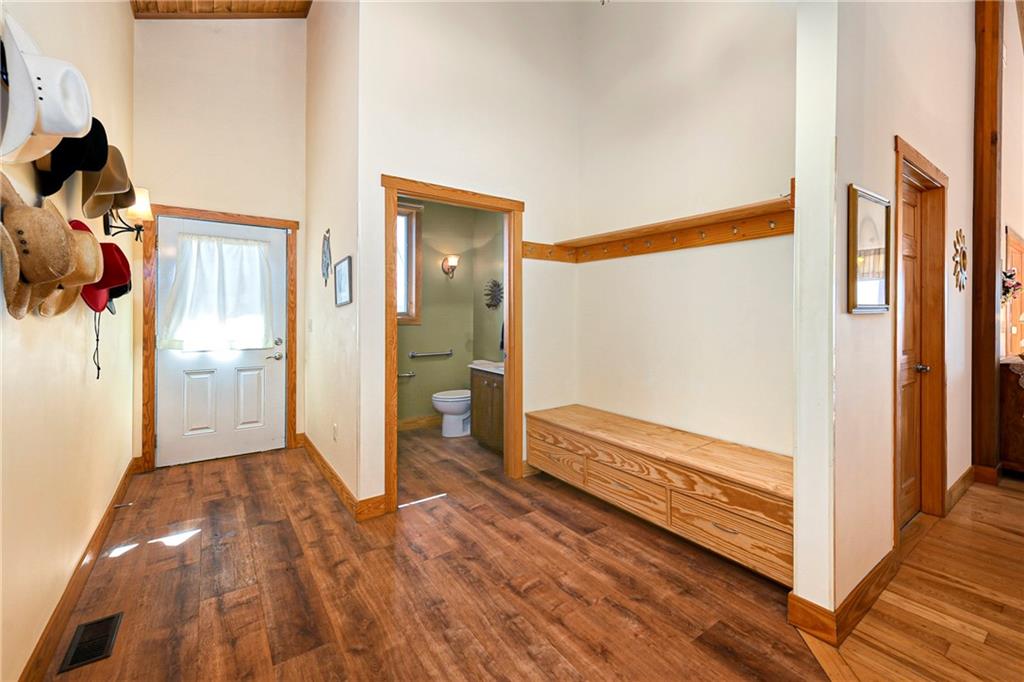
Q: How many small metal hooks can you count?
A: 11